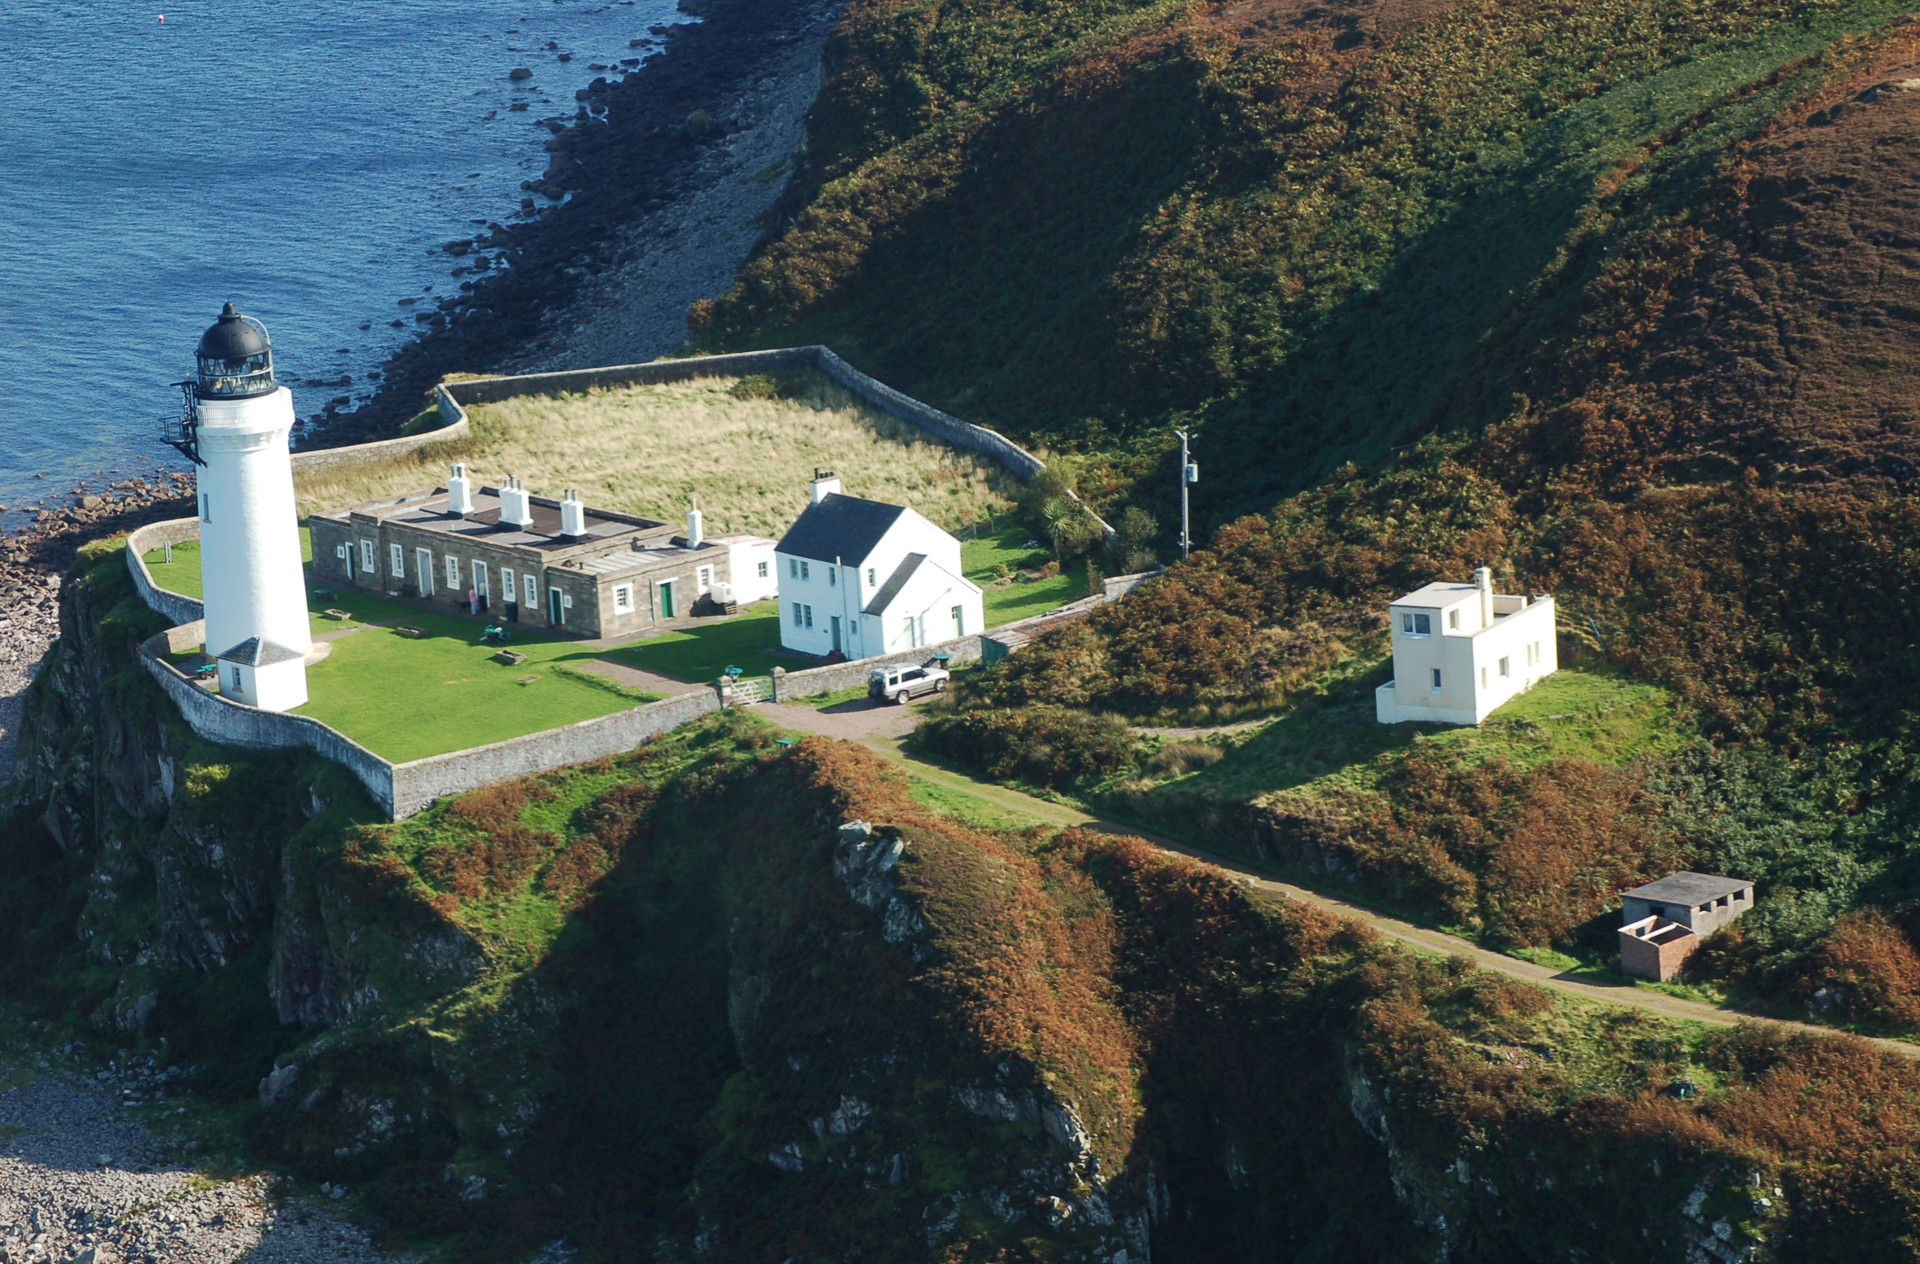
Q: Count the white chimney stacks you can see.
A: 6